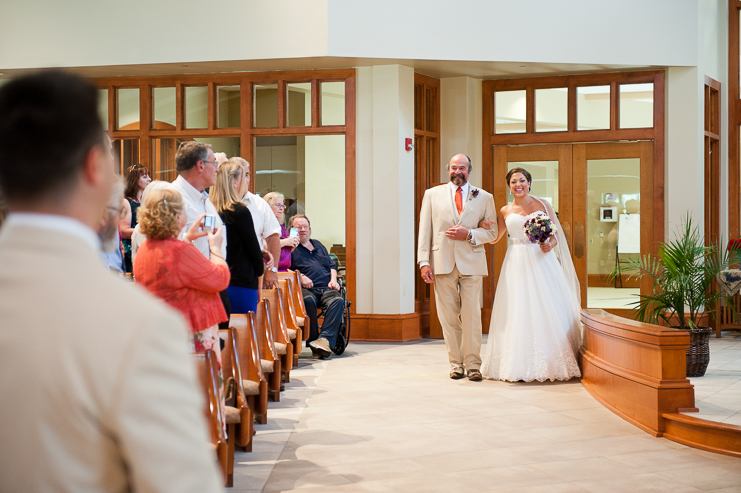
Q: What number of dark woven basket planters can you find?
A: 1